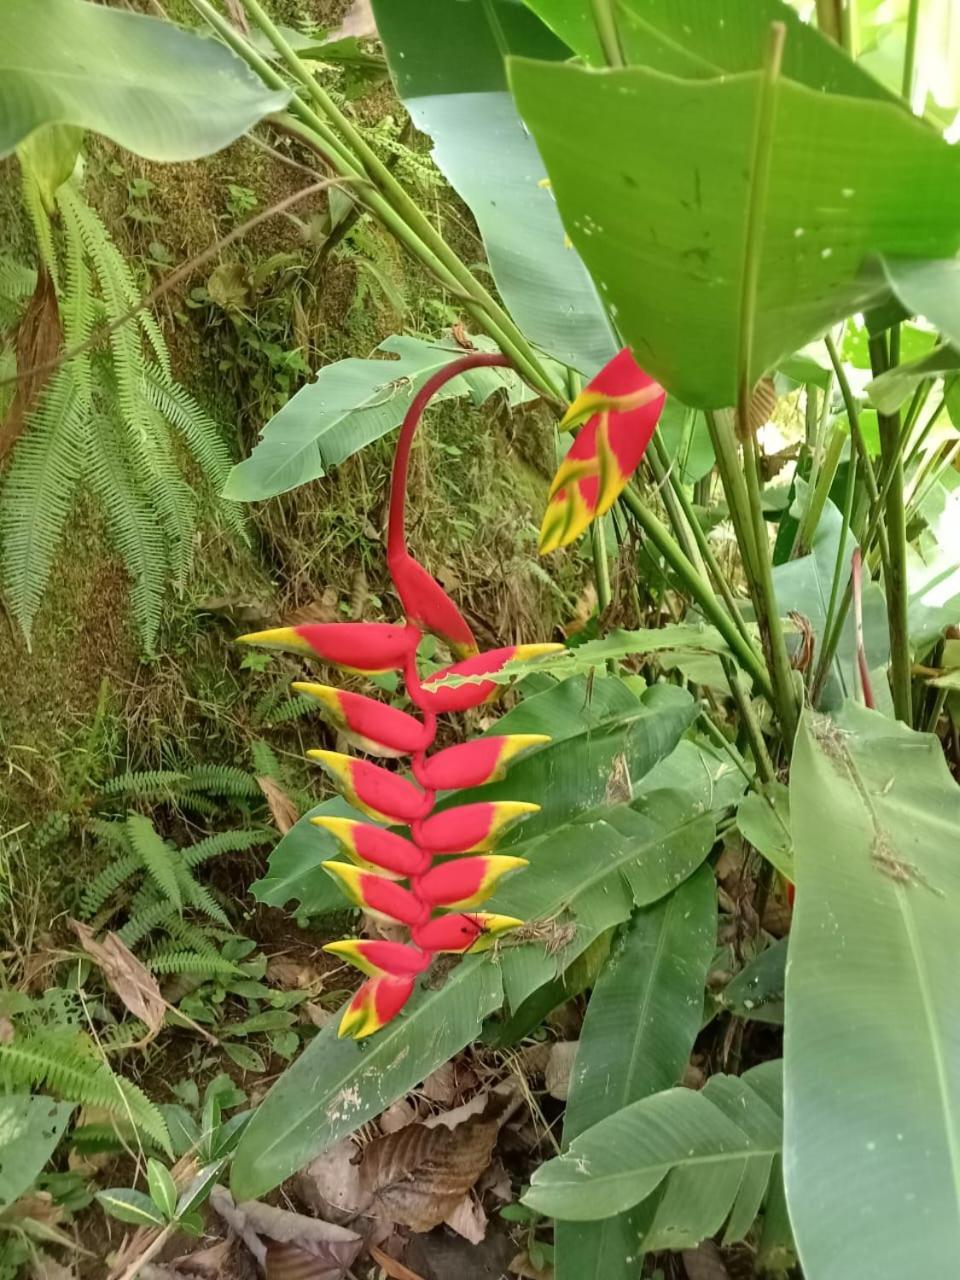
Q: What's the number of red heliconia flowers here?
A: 2